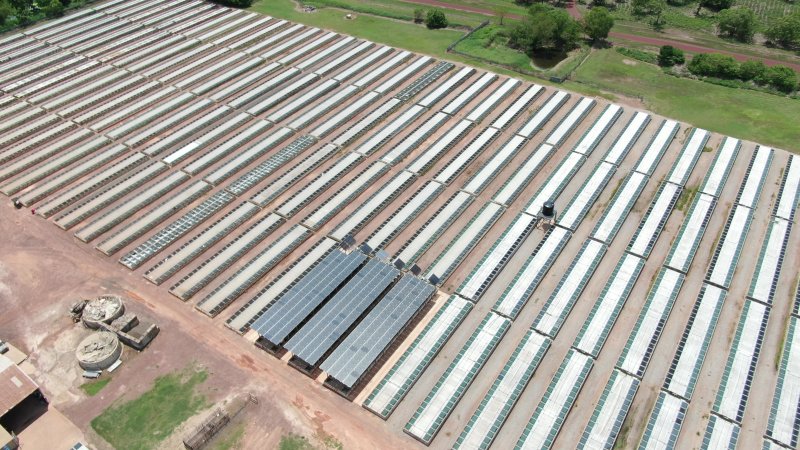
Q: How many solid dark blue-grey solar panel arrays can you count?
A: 3